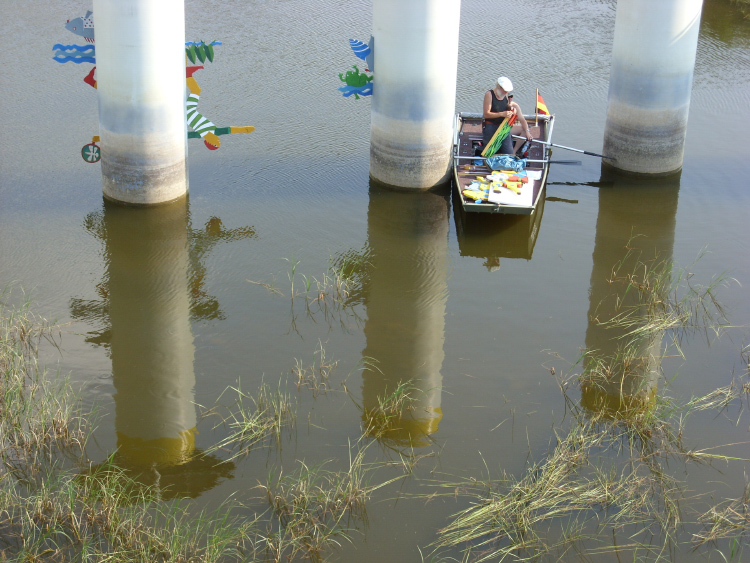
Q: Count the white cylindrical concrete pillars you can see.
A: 3